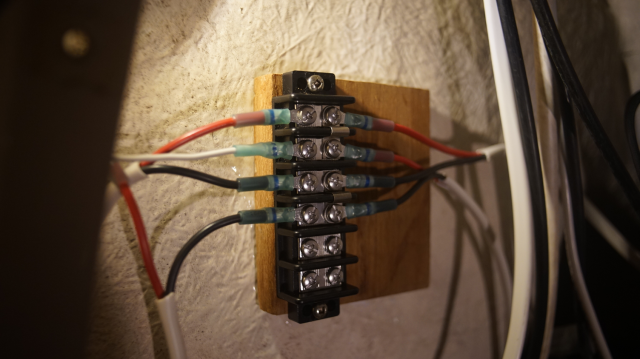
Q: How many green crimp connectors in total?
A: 8